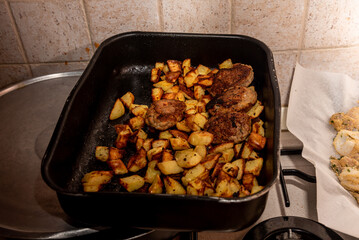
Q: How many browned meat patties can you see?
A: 4